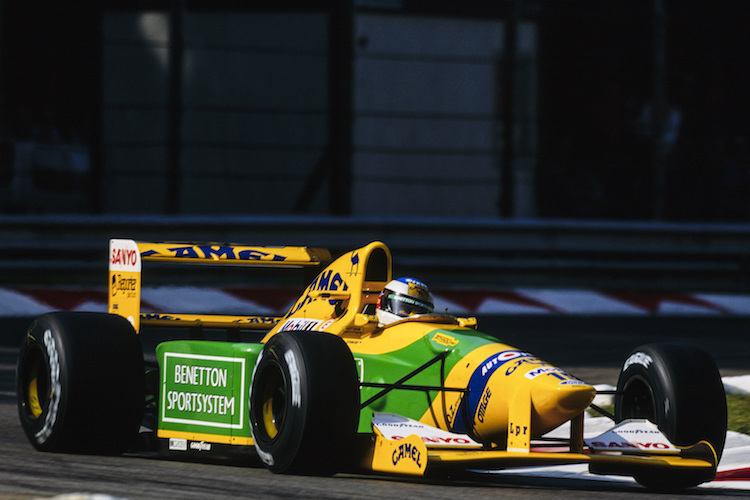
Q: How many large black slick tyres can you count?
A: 3